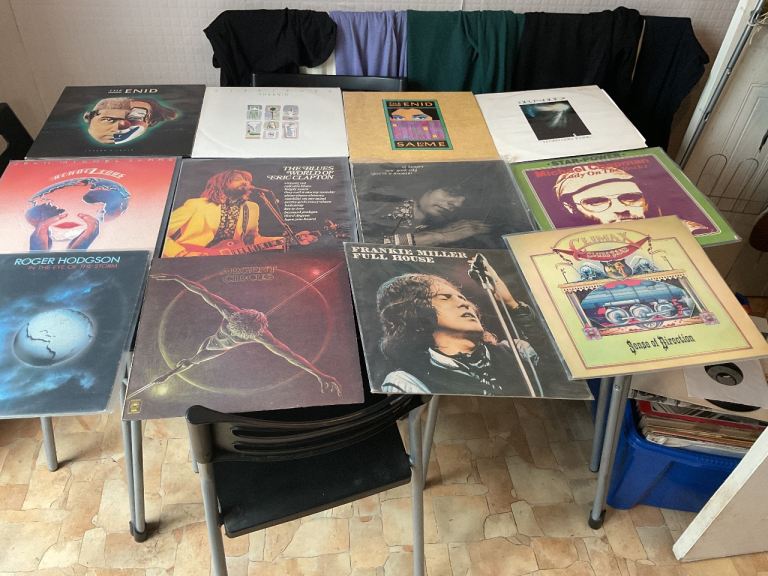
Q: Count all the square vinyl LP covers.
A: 12